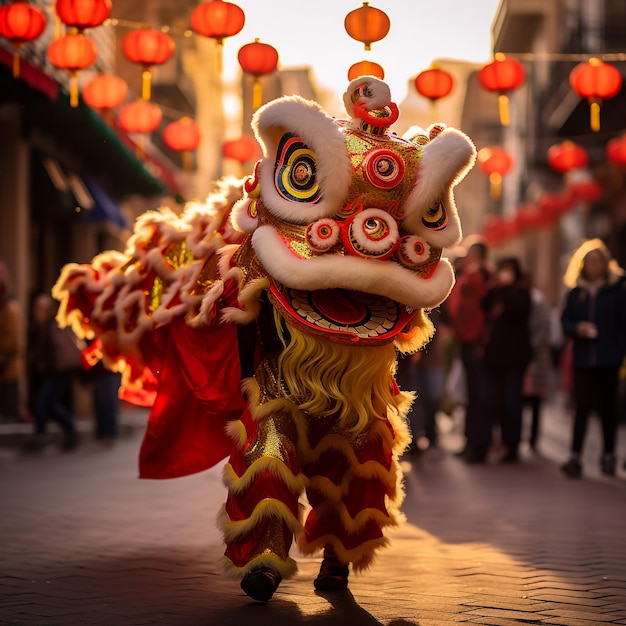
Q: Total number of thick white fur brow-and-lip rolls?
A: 3